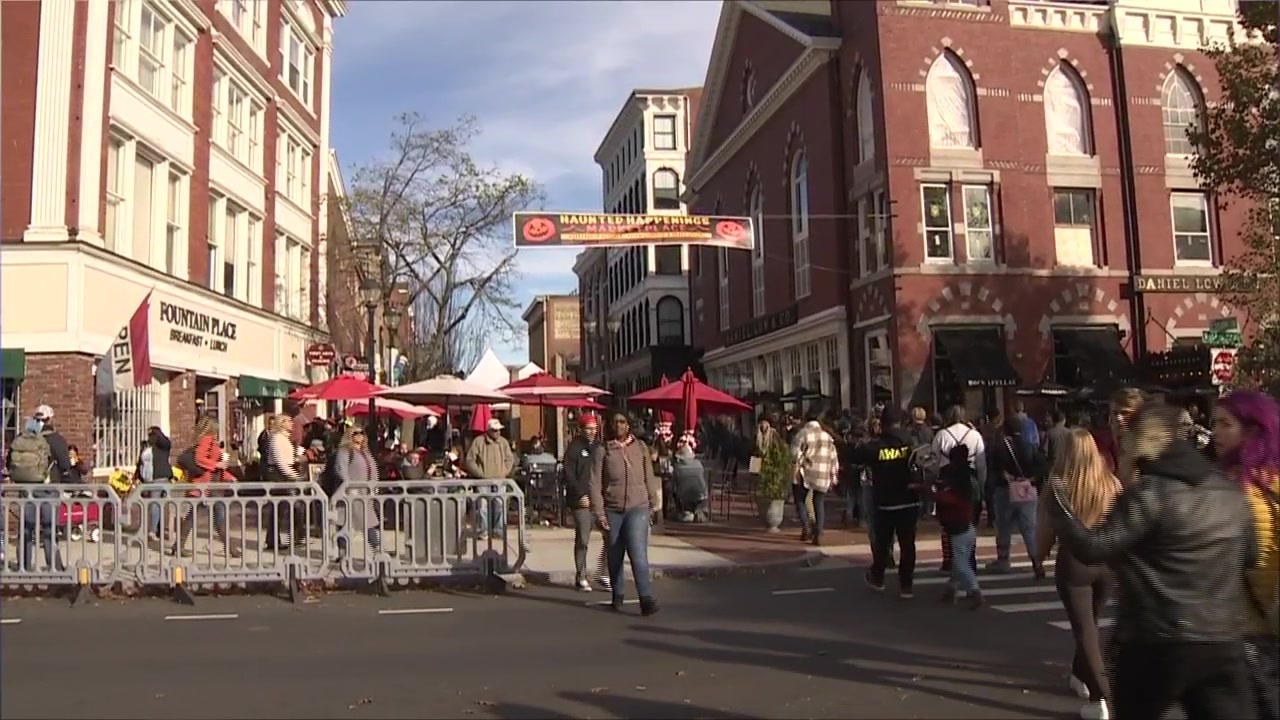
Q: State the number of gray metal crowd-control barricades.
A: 3